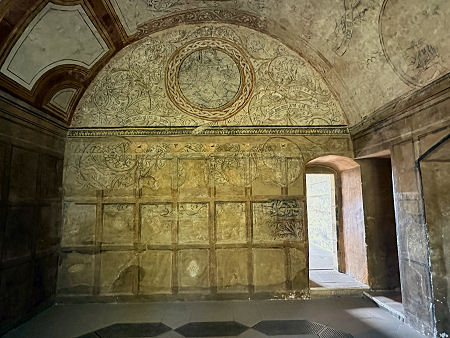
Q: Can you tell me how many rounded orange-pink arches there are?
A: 1